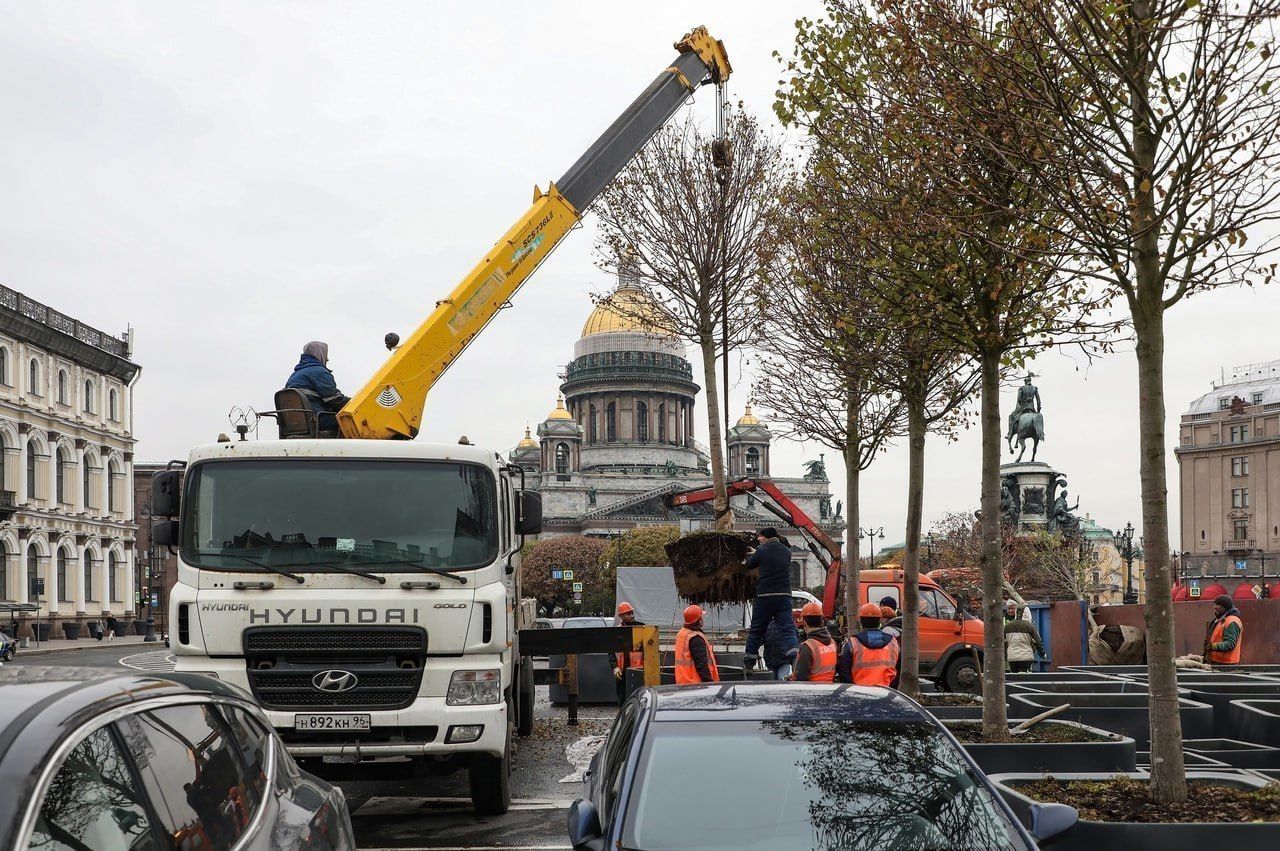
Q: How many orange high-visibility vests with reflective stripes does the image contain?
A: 5